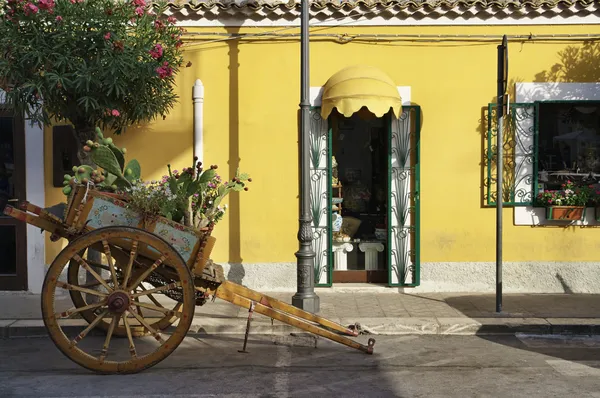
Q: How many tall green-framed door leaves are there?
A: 2